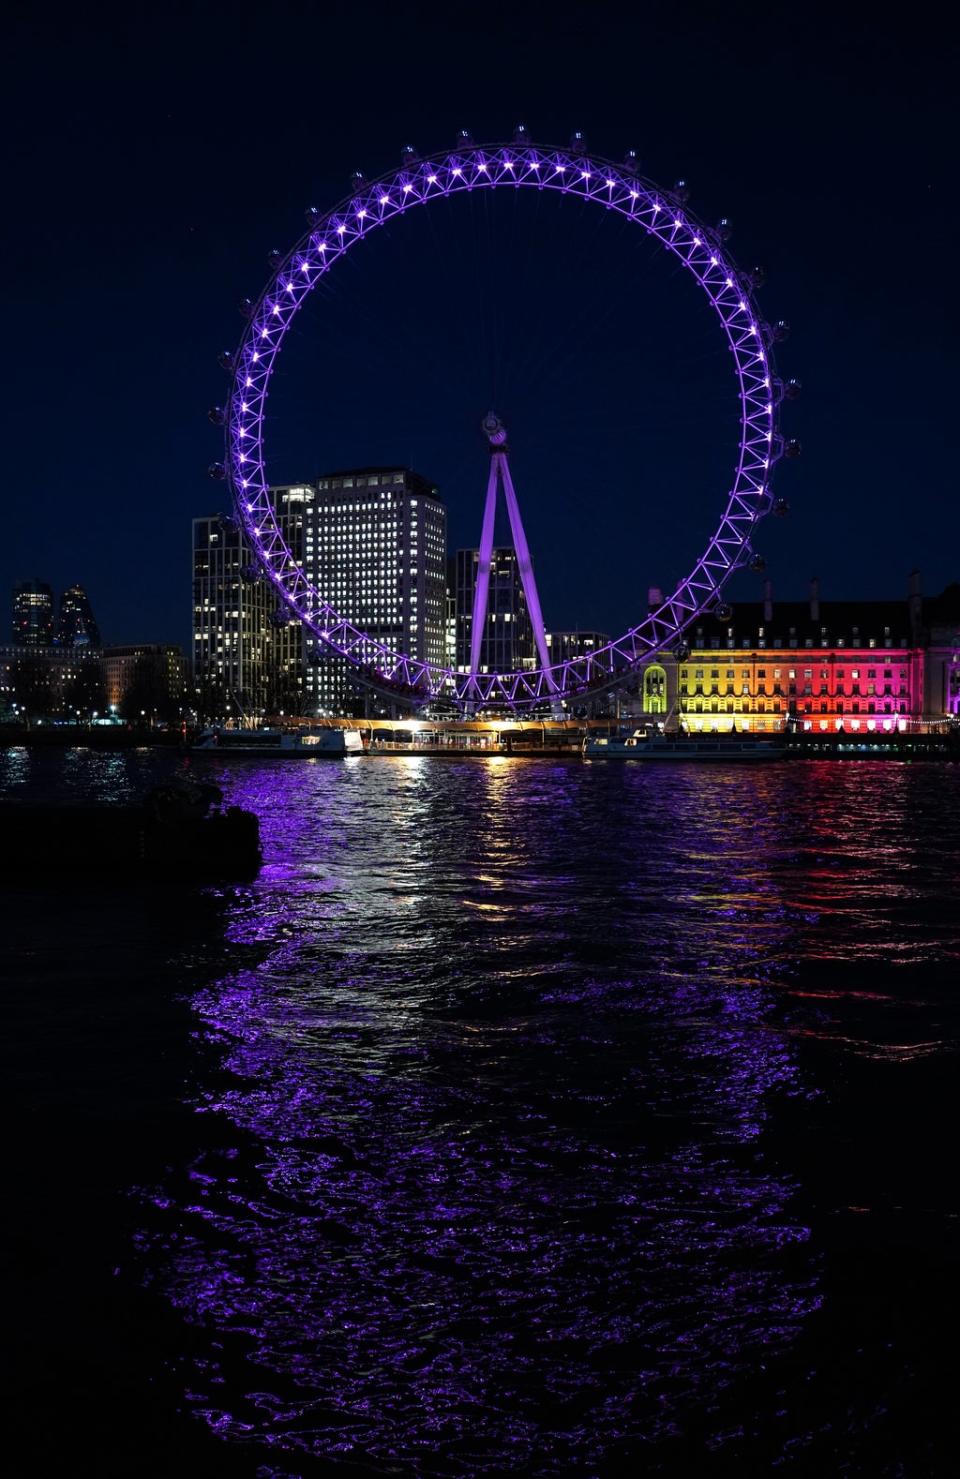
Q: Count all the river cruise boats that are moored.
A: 2